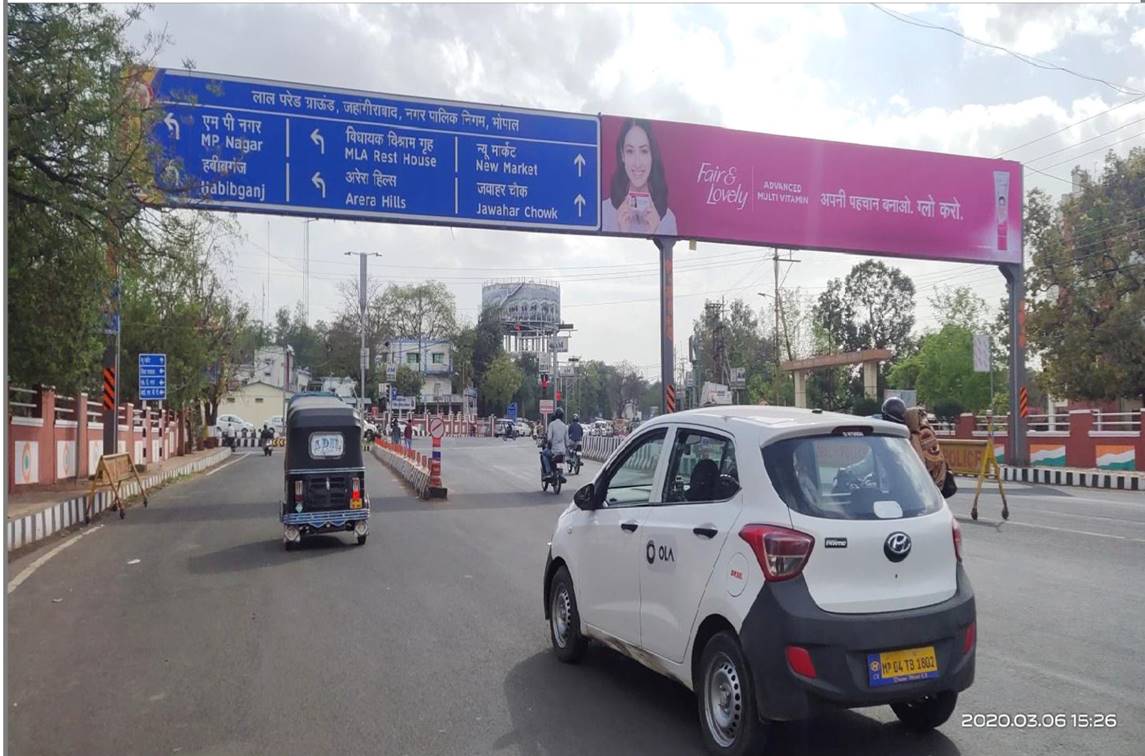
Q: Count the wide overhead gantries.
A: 1